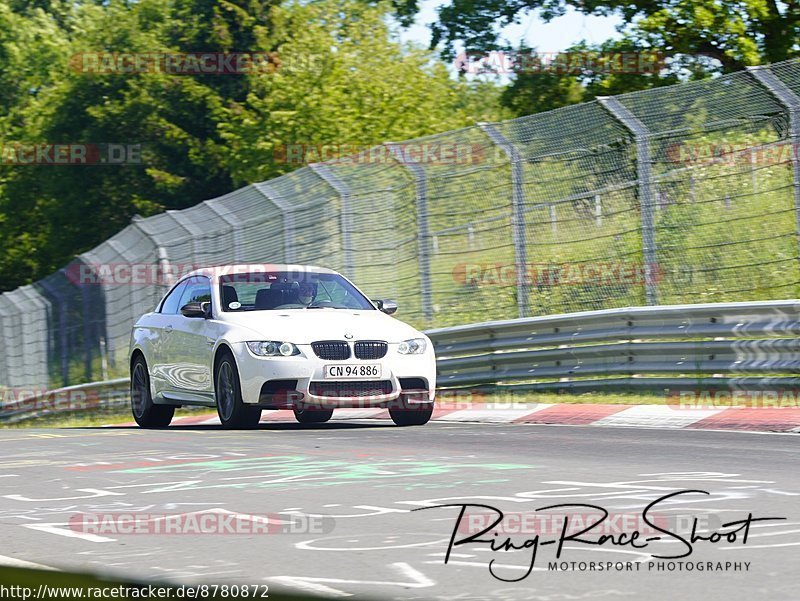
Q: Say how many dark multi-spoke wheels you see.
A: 2